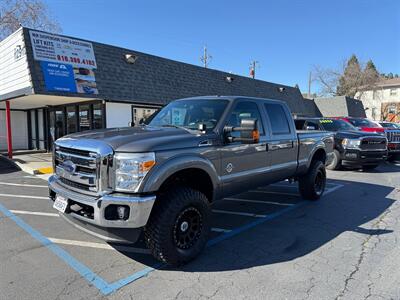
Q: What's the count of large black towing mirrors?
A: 1